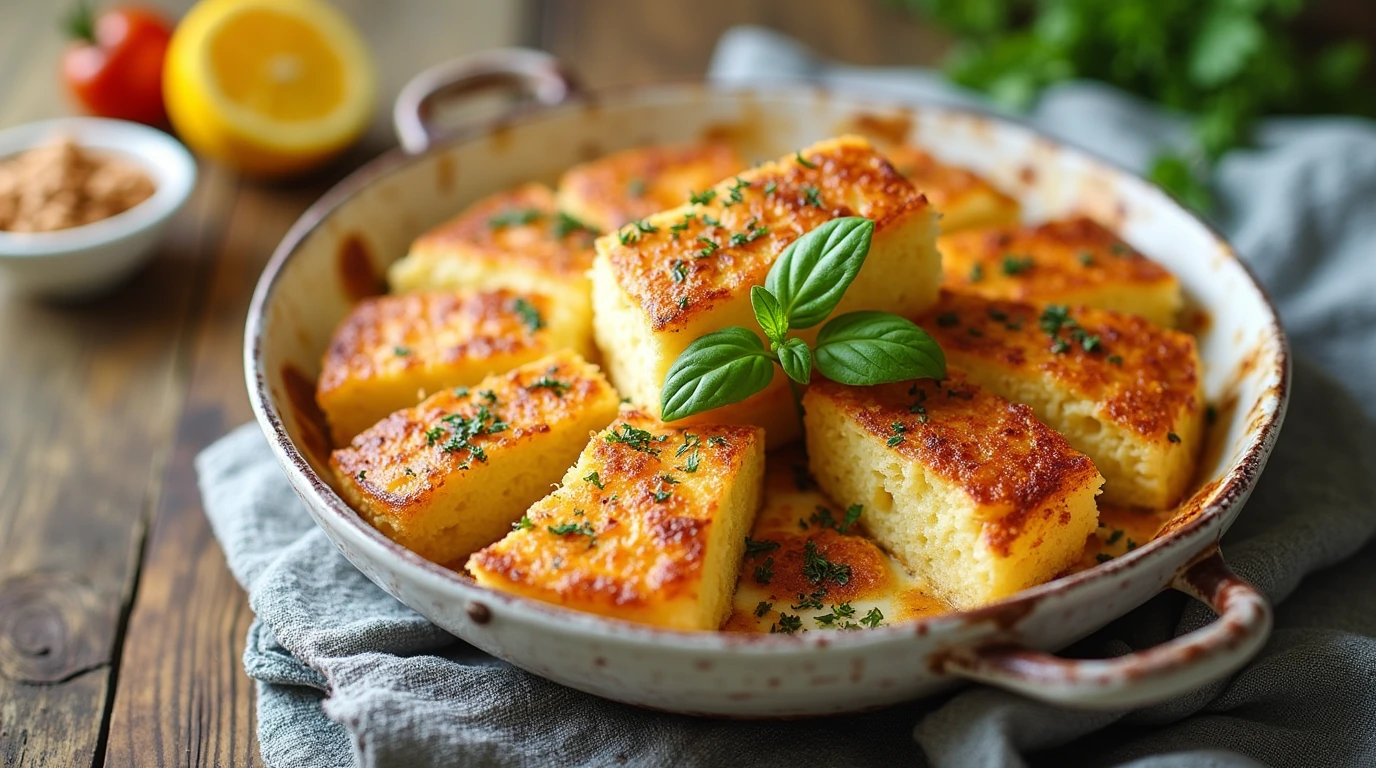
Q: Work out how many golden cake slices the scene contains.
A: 10